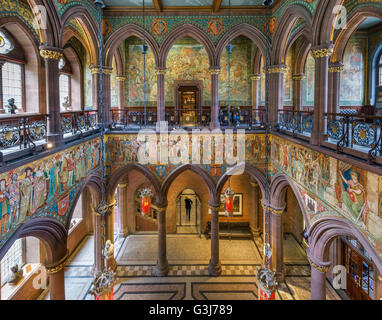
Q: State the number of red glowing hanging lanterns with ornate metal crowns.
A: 4